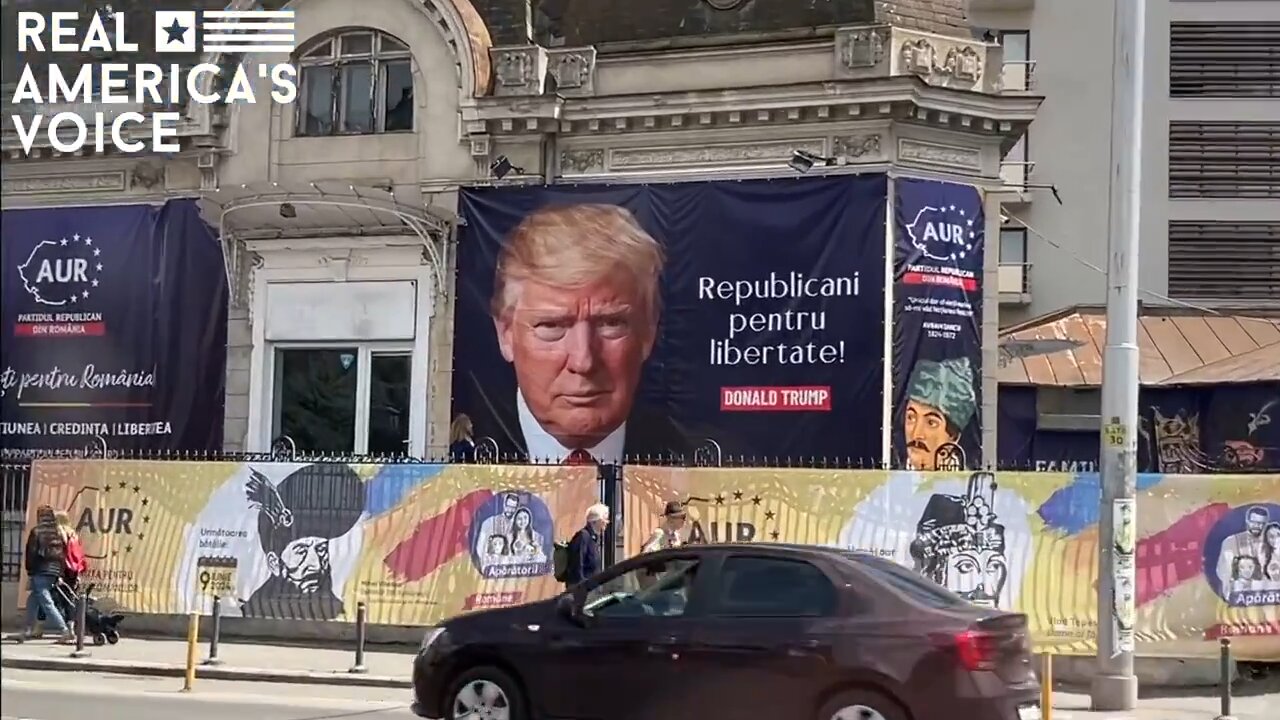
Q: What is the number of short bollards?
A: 6